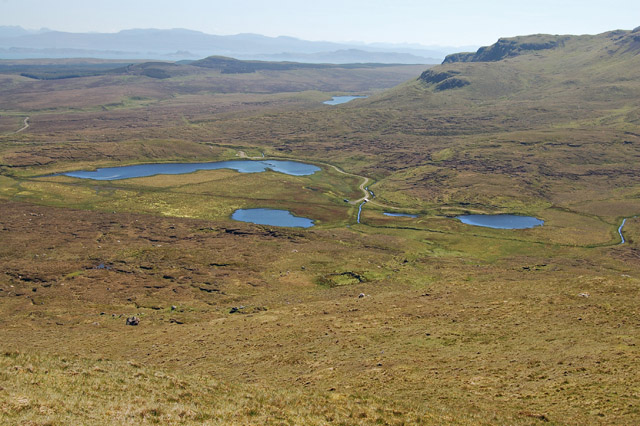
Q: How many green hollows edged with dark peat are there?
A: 1